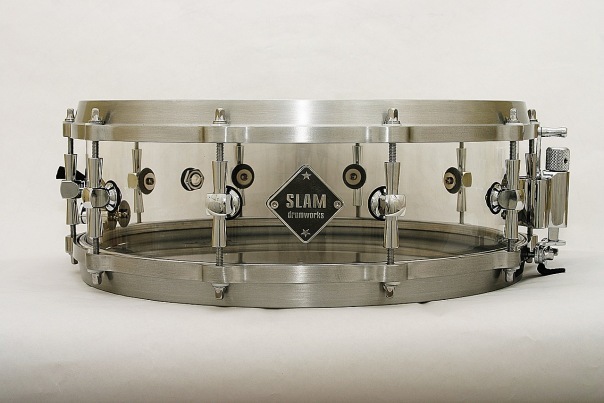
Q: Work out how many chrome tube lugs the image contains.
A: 10